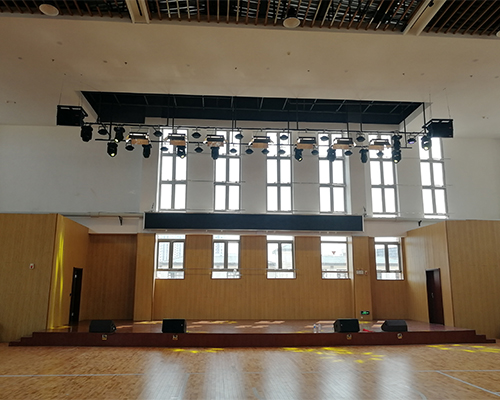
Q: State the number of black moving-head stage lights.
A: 12